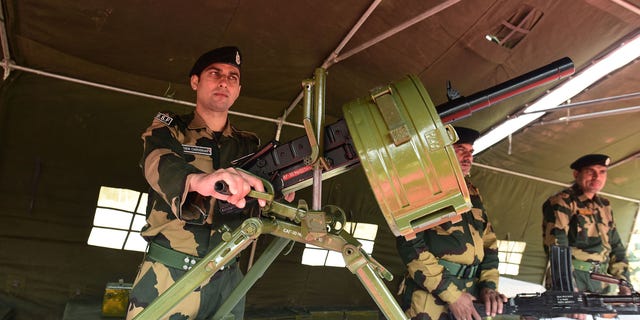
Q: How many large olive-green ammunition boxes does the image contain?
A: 1